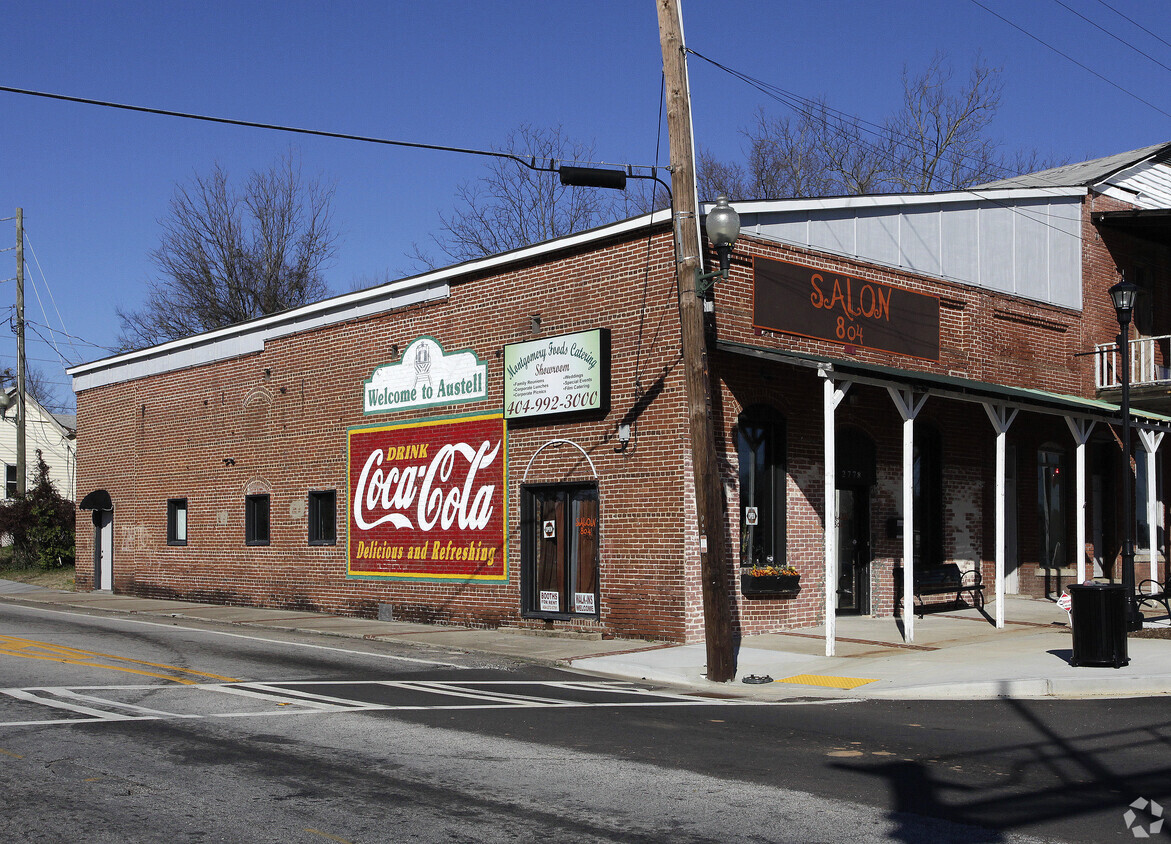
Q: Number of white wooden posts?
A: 5